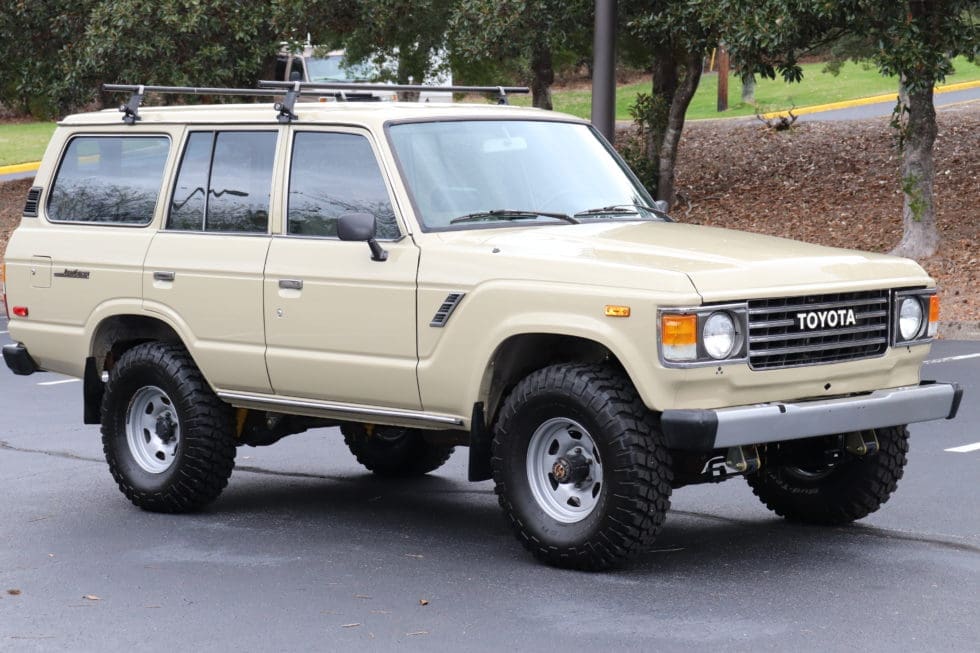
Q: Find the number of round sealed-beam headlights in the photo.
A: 2